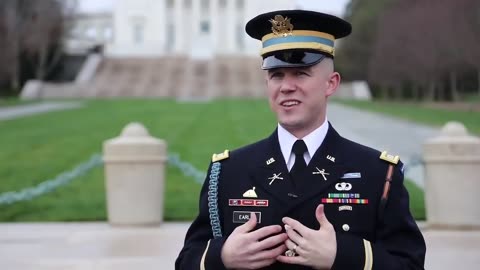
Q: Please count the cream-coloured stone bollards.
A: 2